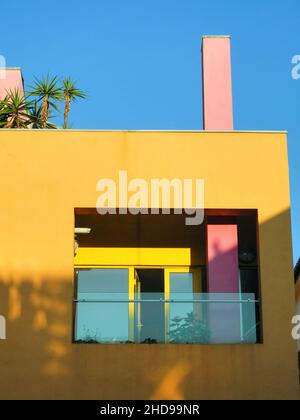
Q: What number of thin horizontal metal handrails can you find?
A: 1